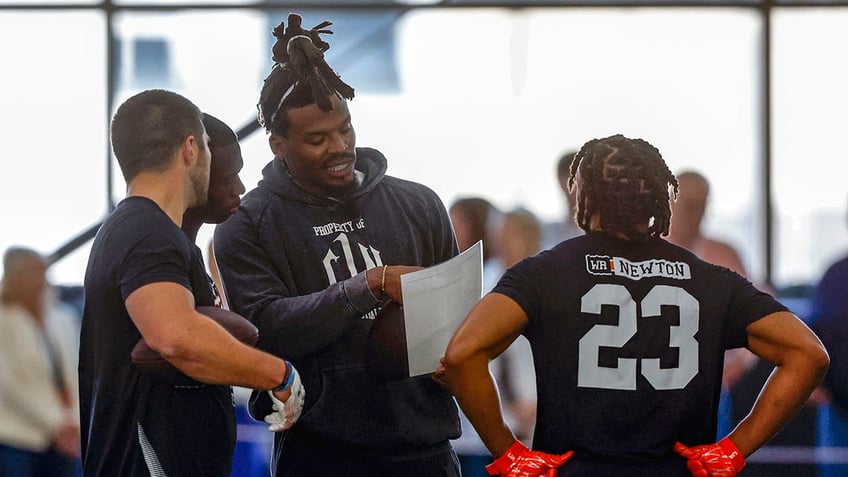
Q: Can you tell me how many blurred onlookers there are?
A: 6